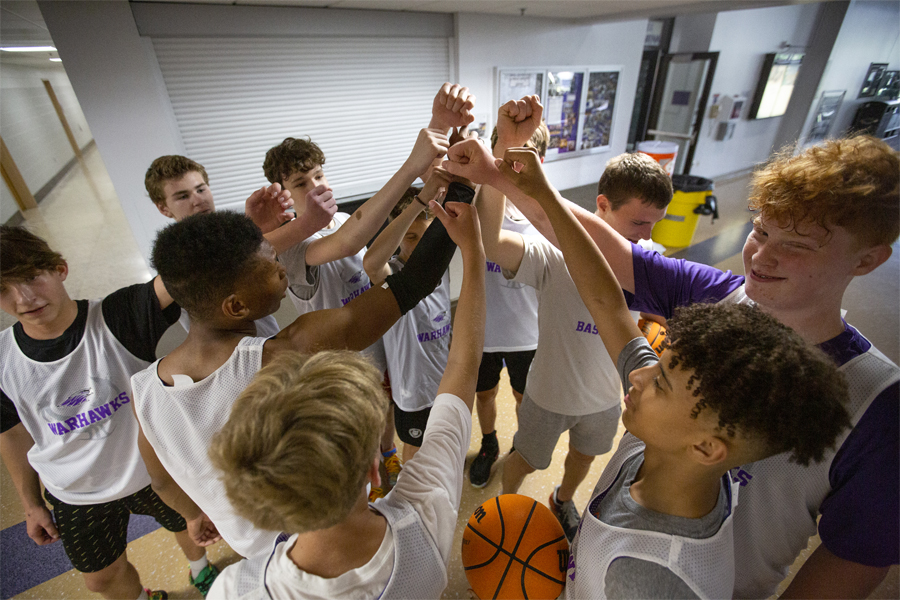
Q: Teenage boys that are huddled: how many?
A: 10